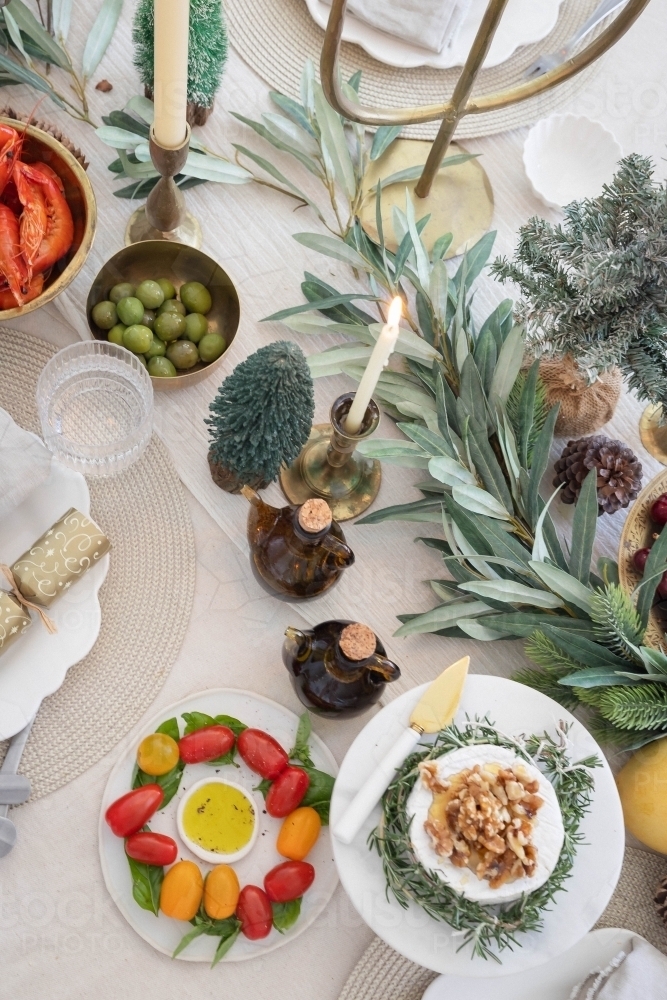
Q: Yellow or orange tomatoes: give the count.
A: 4